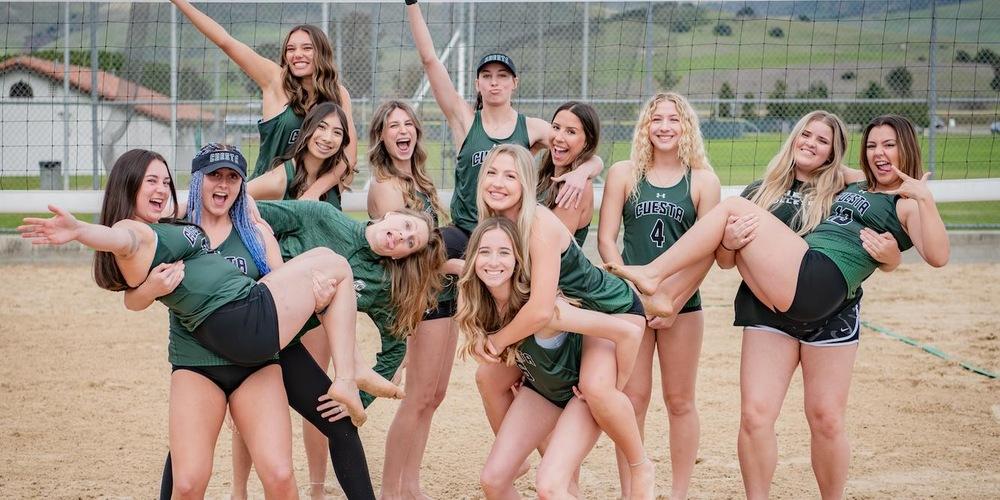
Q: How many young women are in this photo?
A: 13